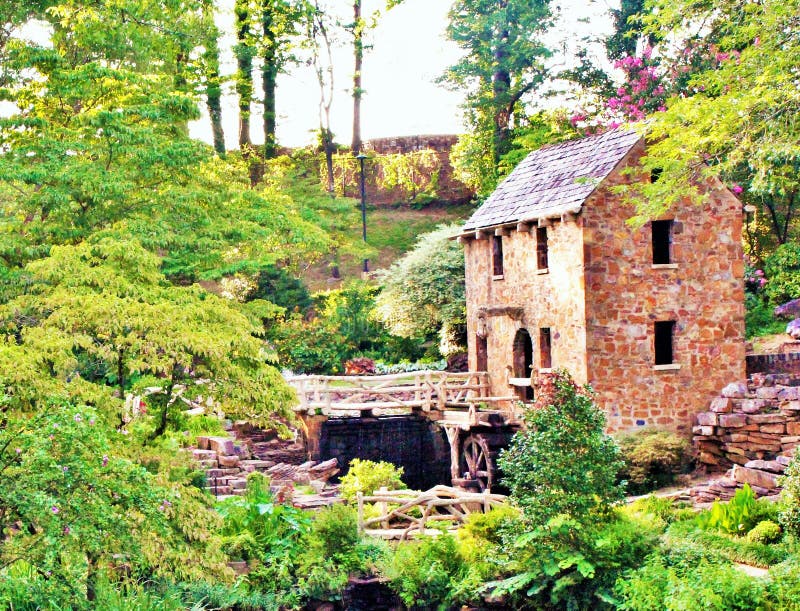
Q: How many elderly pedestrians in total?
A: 0